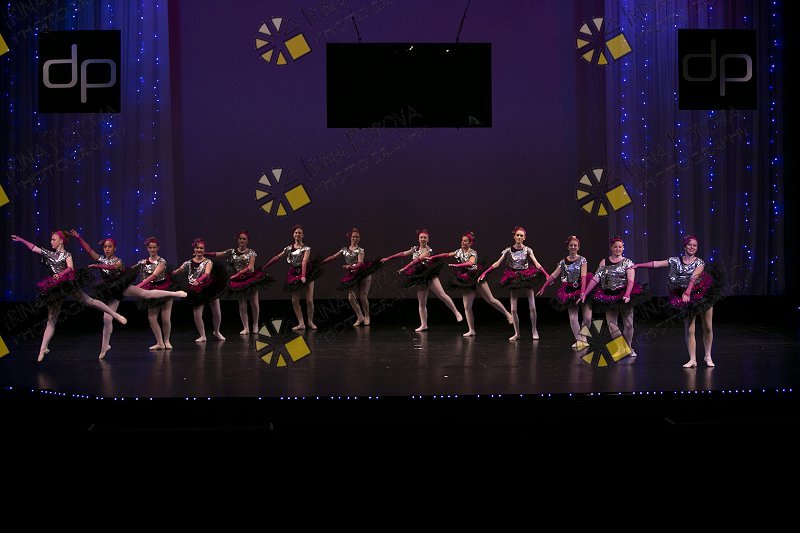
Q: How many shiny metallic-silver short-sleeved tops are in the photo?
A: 13